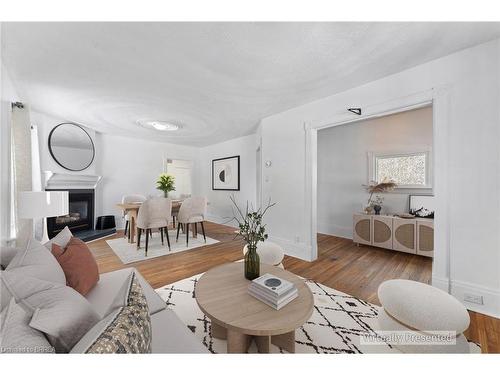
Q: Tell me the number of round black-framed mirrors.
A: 1